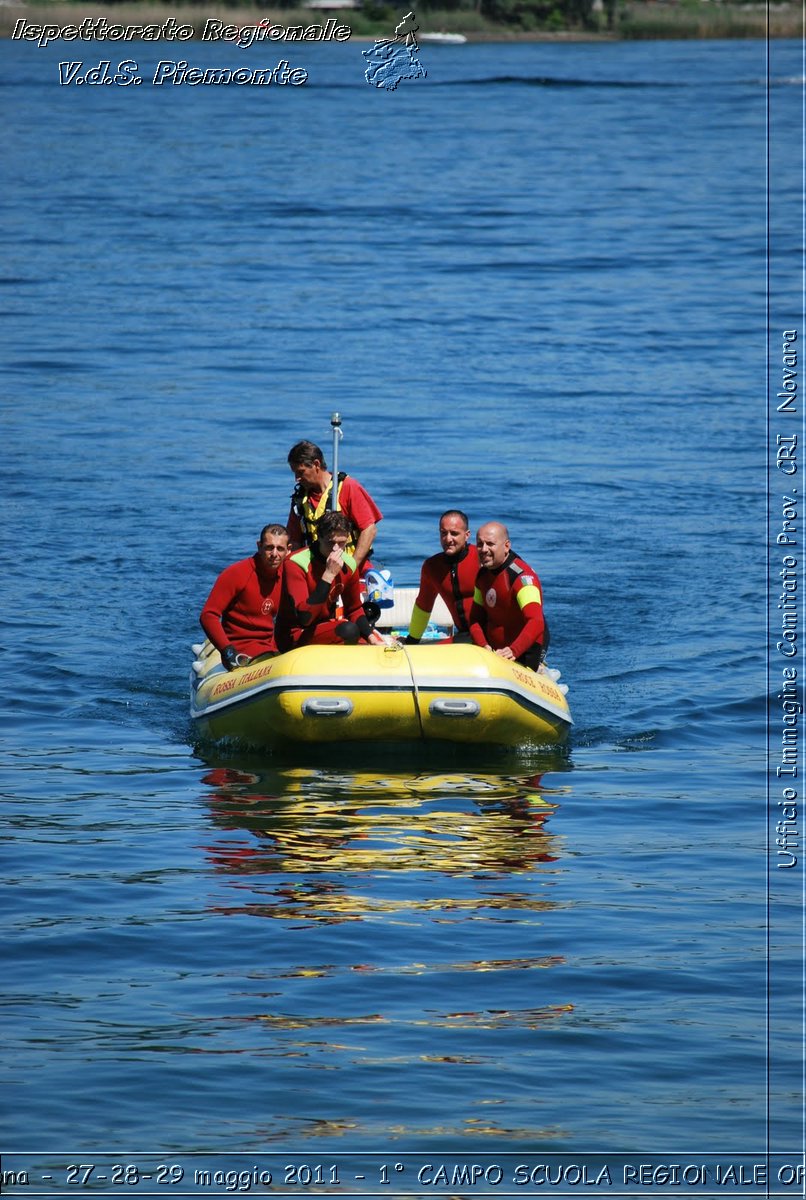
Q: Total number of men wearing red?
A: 5